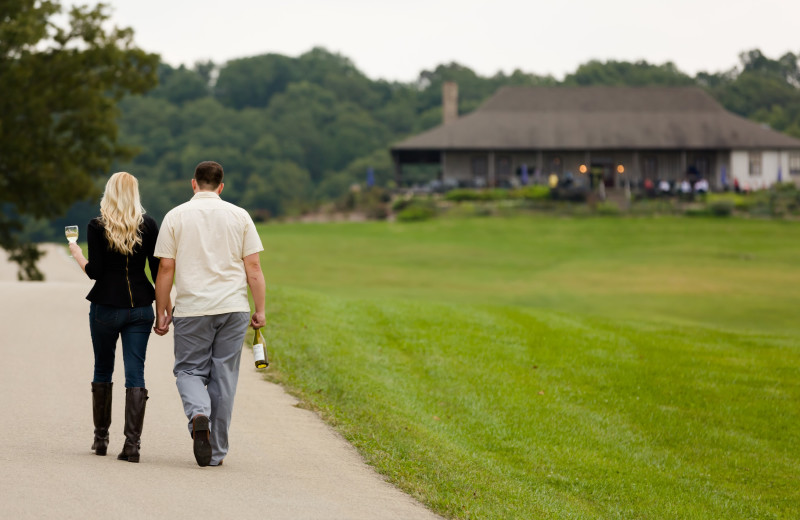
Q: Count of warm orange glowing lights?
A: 2